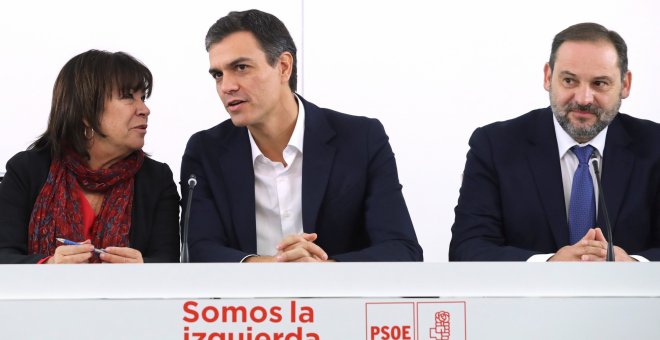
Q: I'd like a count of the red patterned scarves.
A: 1